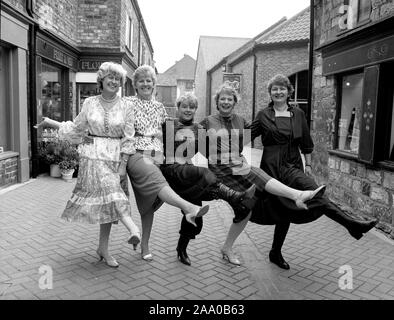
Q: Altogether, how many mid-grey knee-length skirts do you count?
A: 1